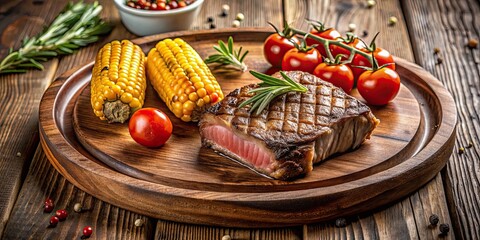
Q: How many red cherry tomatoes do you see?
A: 8